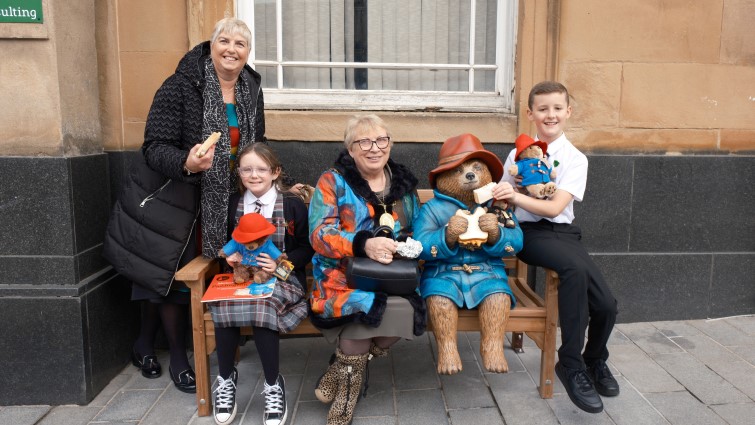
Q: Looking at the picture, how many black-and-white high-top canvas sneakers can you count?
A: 2